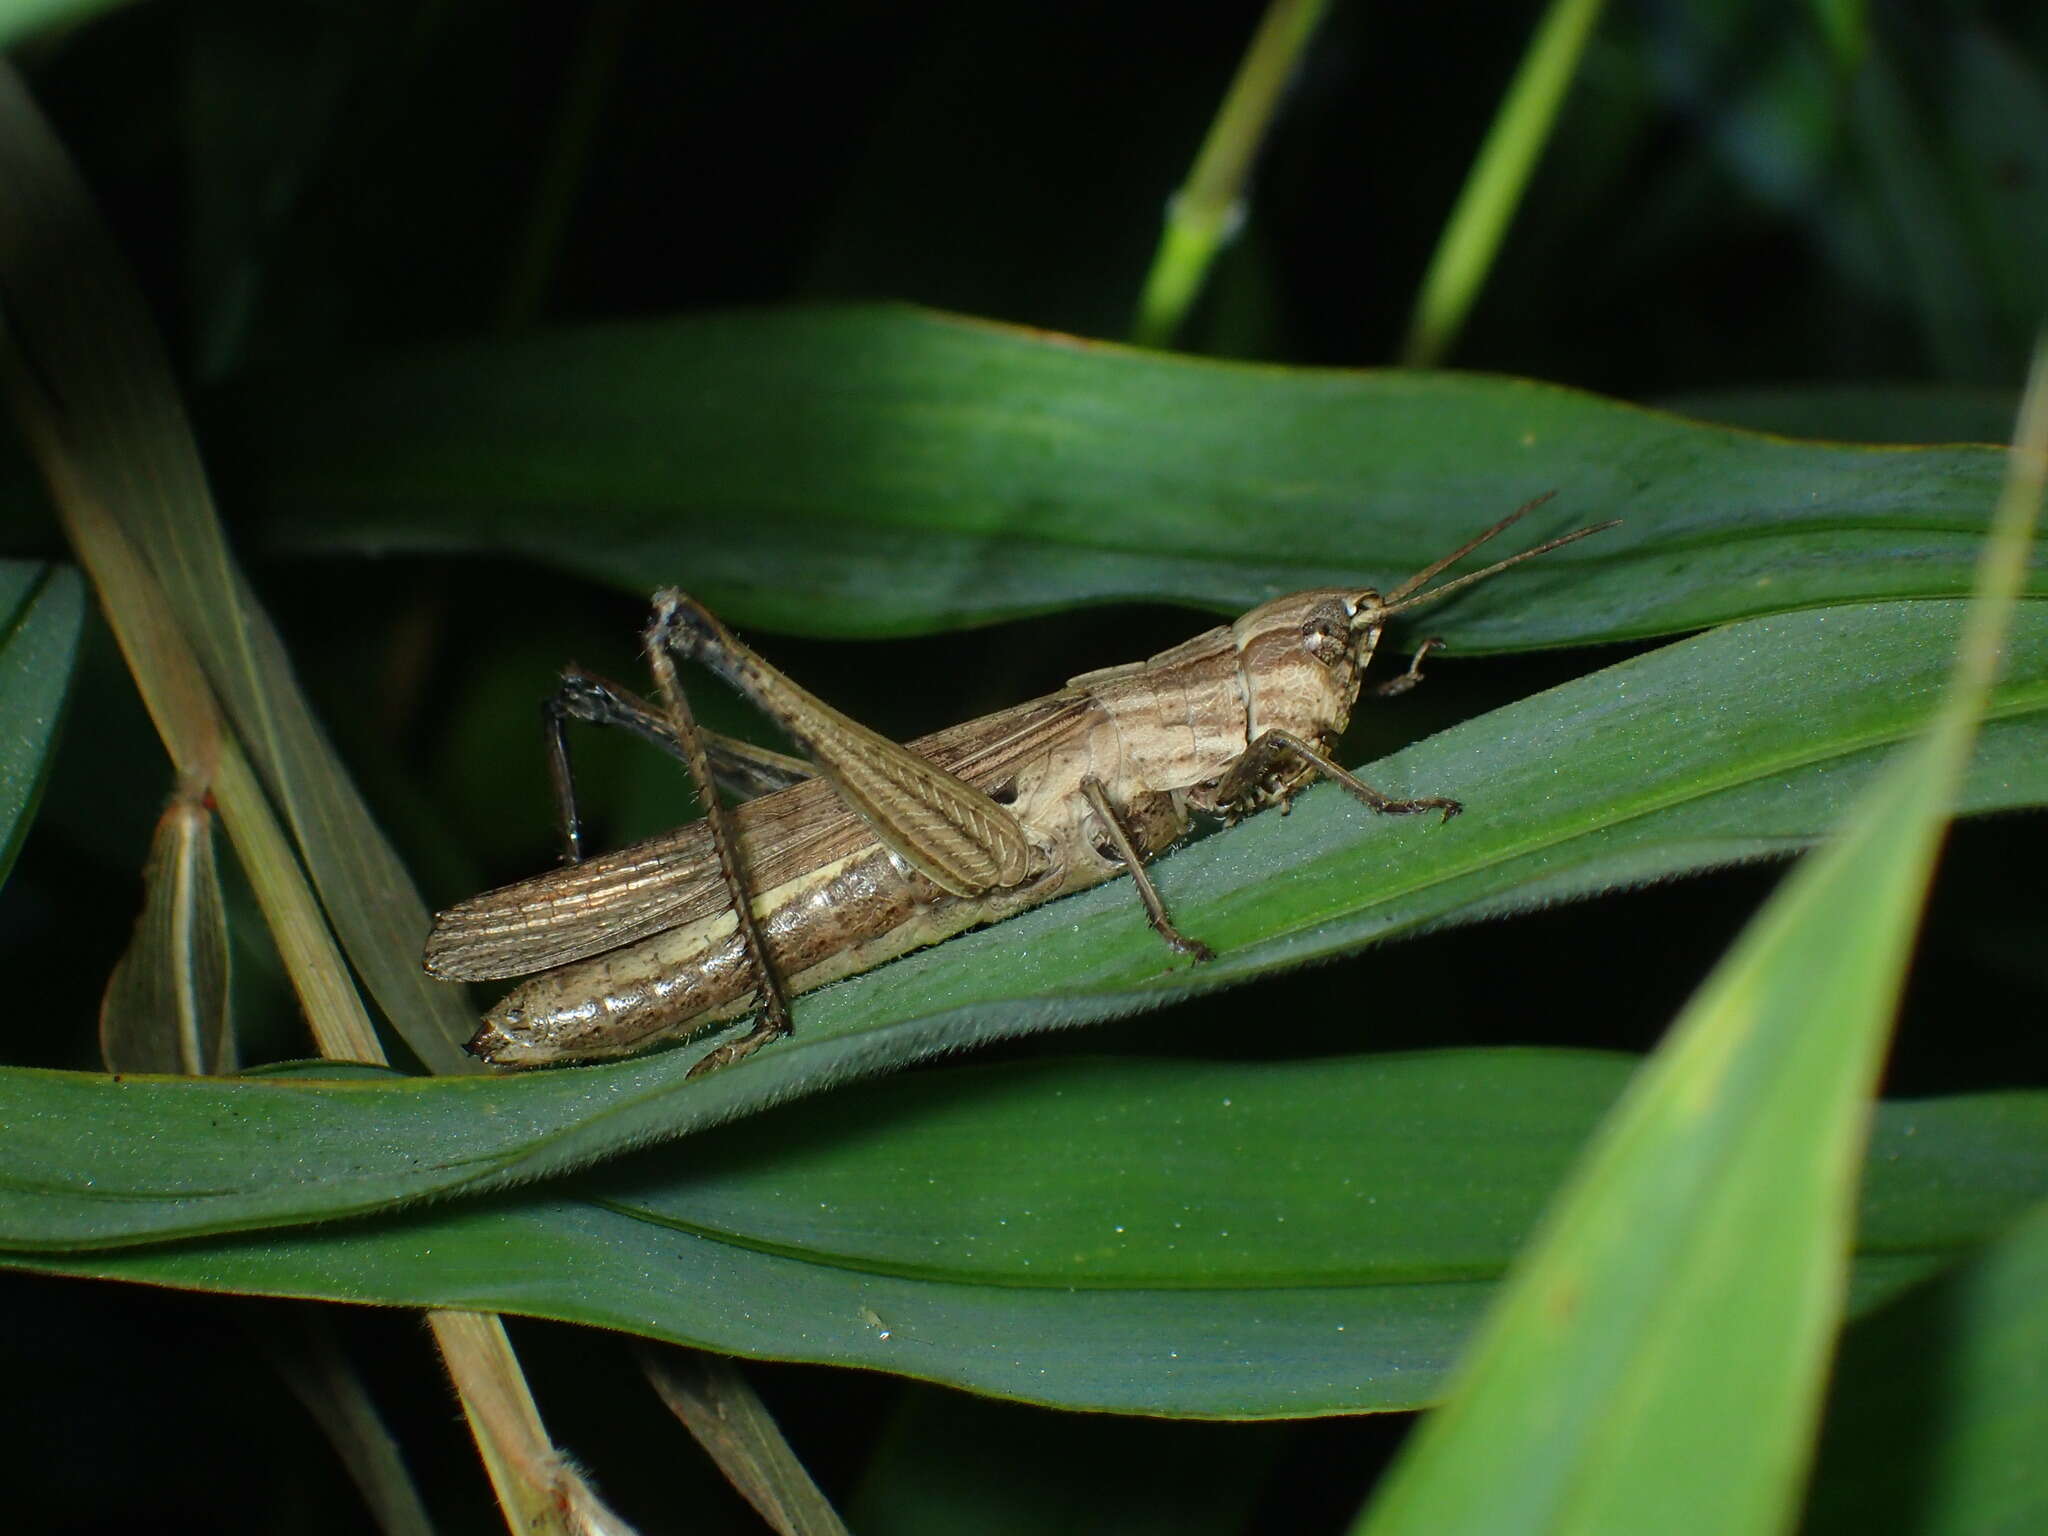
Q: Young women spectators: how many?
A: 0